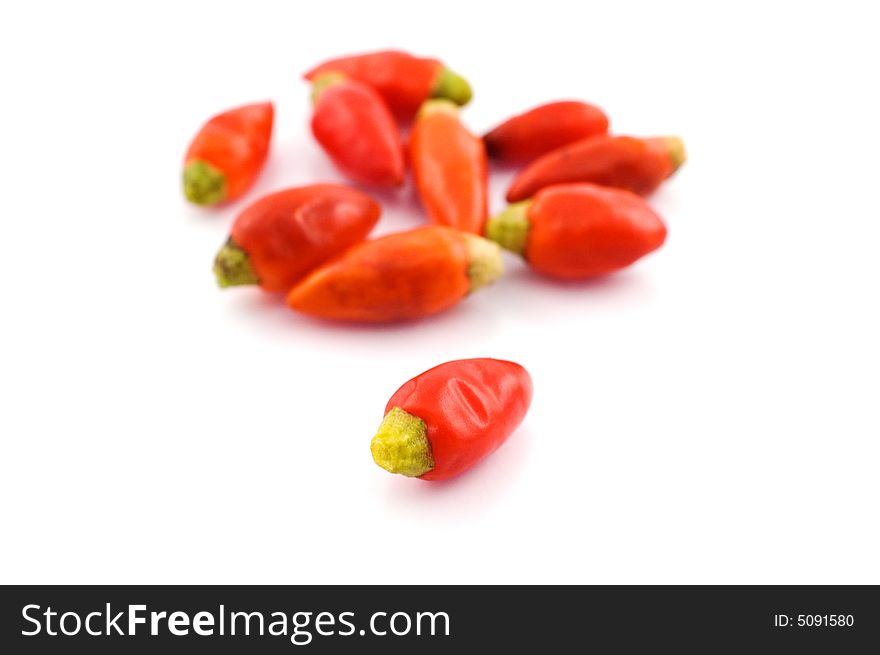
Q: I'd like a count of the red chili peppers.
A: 10